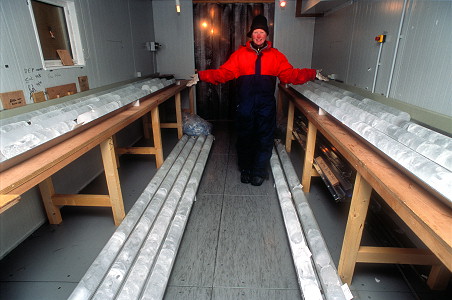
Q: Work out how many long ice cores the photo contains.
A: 6